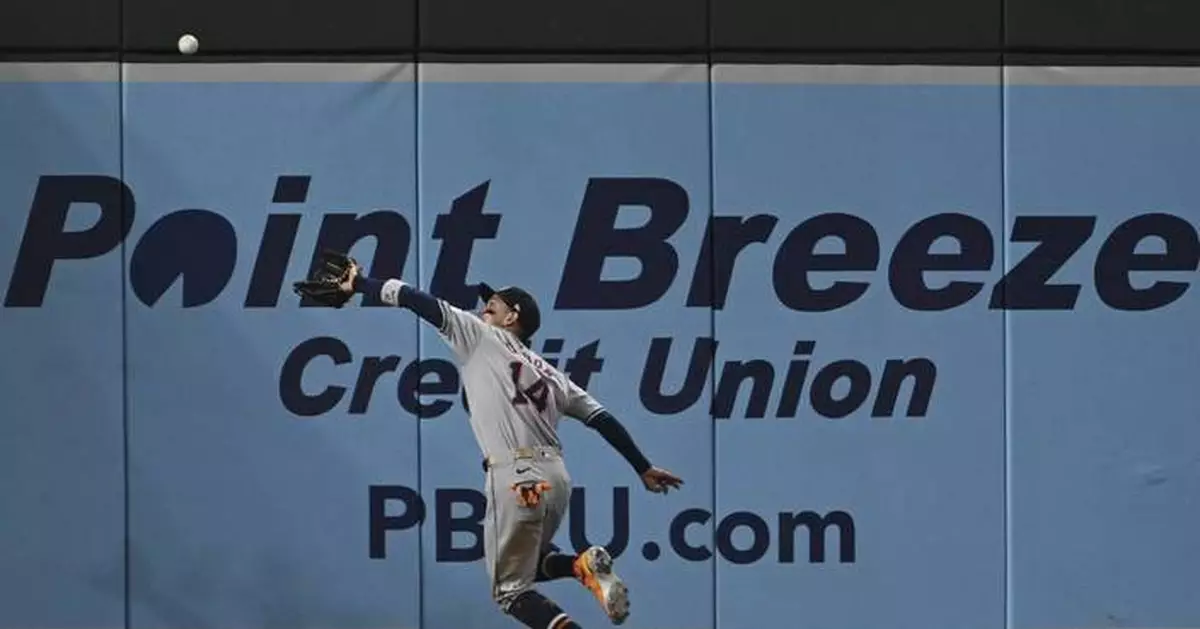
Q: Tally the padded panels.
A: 5